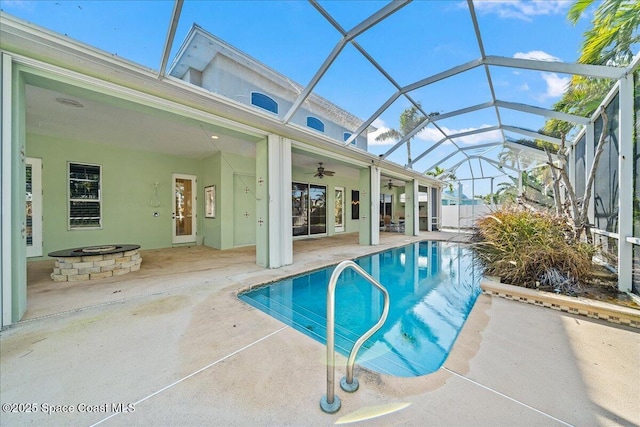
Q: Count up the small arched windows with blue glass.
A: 3